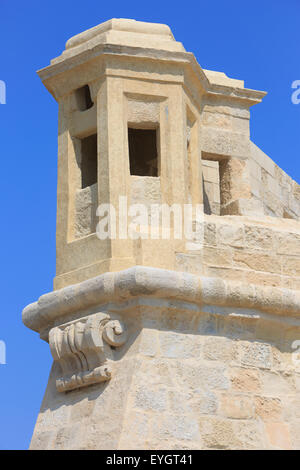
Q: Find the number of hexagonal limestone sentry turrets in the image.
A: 1